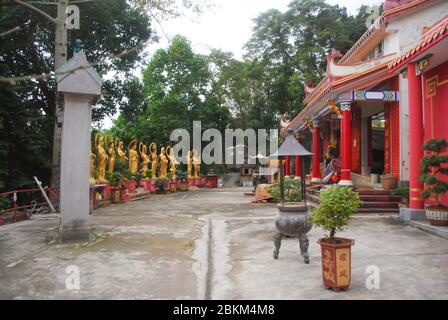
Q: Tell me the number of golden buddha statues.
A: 11